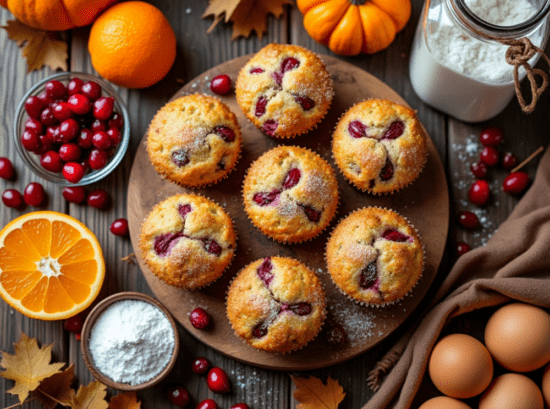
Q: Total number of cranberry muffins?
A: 7